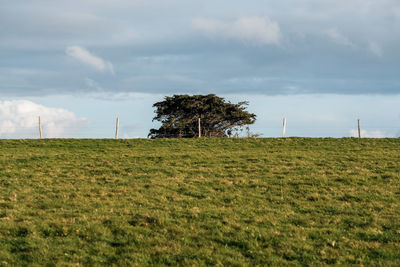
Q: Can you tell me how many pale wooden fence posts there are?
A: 5